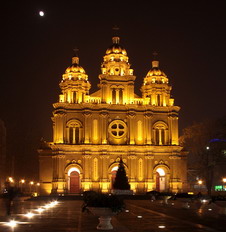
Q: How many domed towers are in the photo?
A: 3